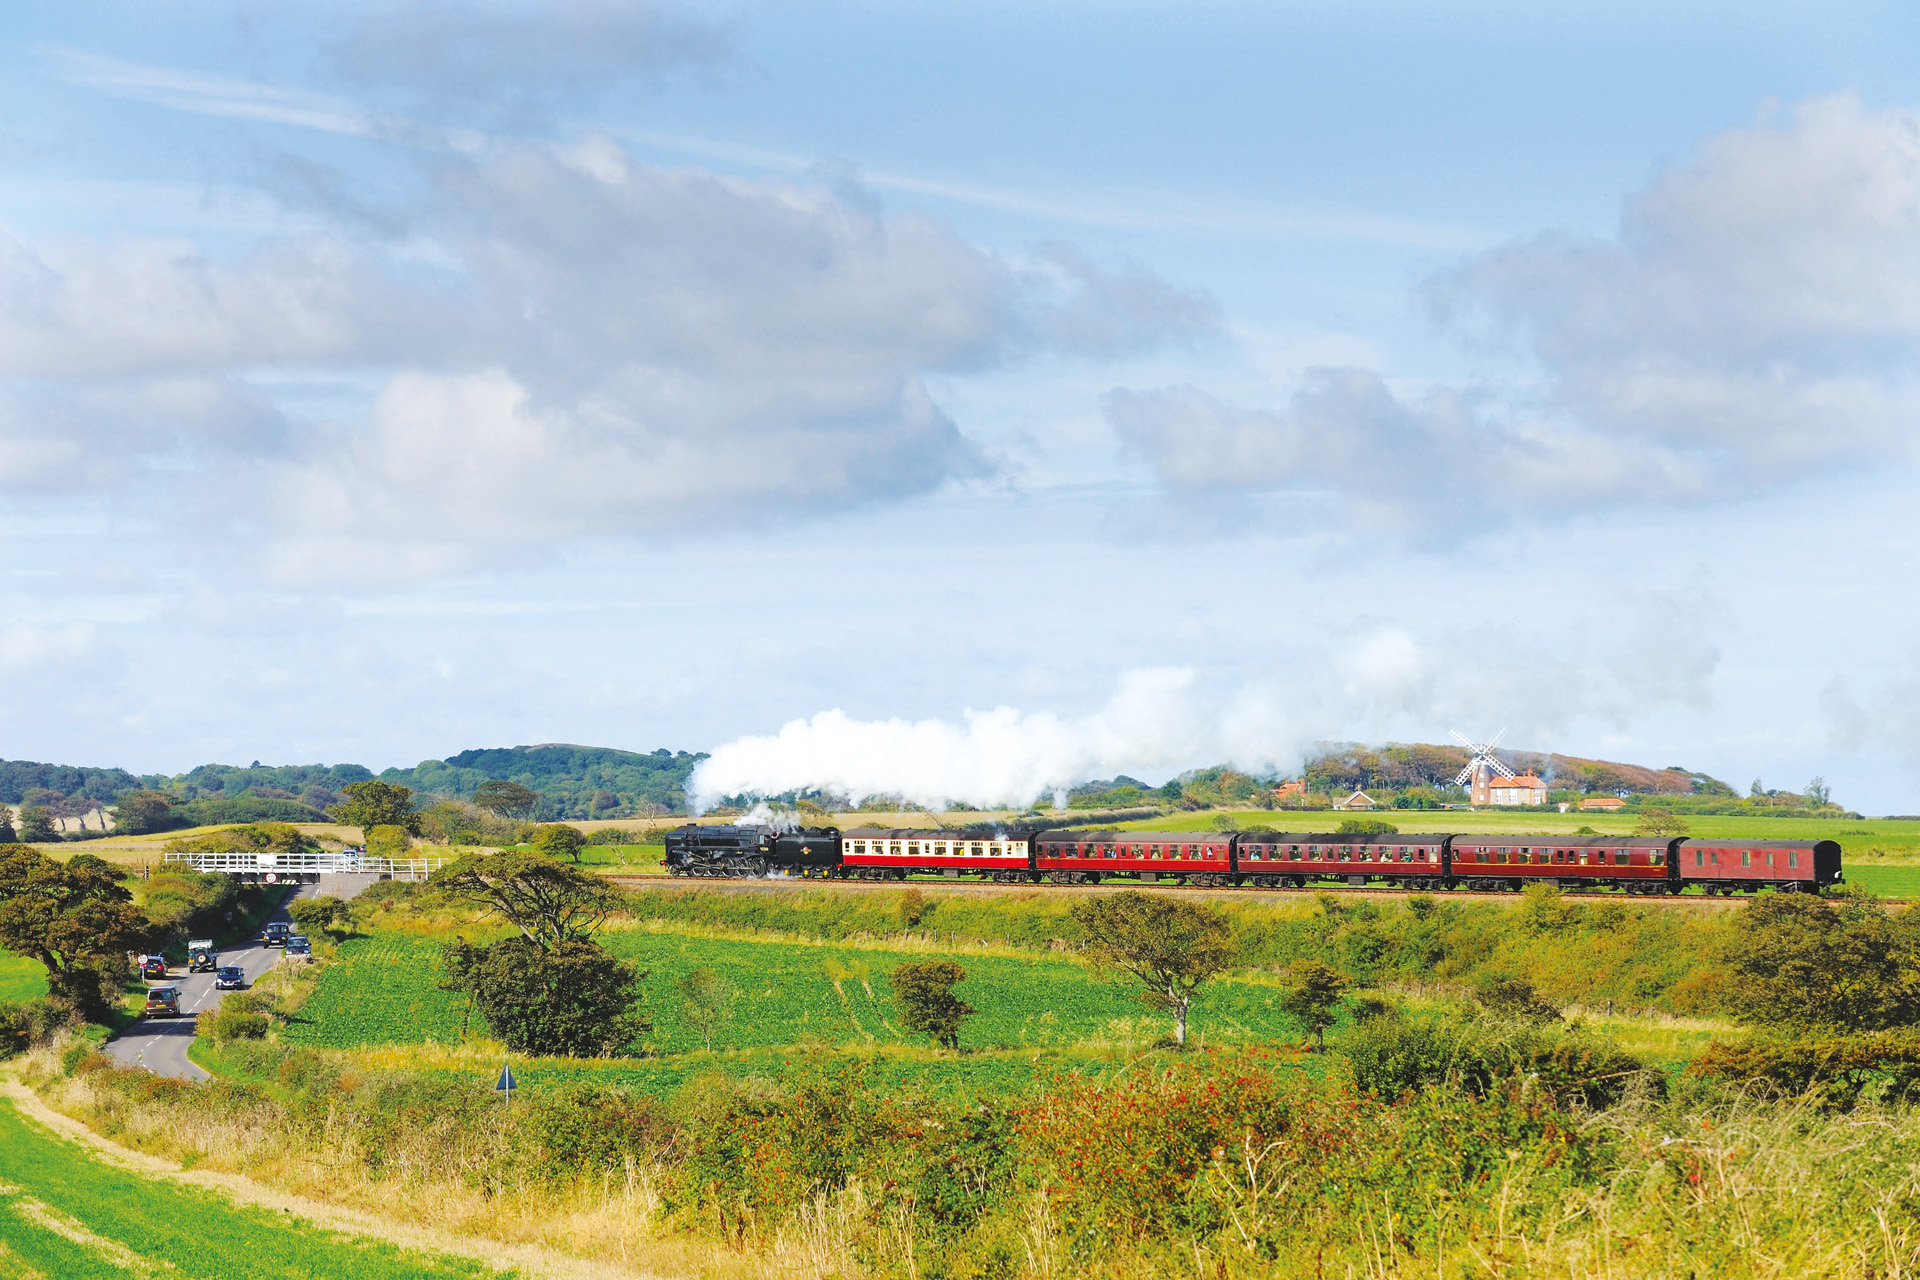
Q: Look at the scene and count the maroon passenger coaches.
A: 3